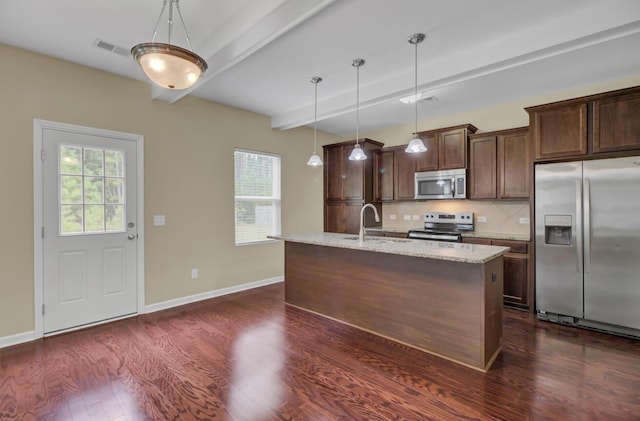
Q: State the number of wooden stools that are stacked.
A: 0